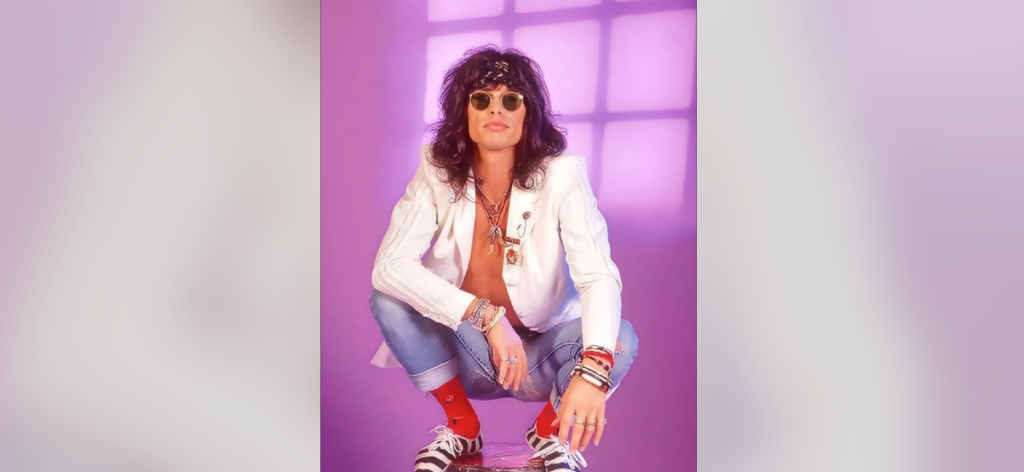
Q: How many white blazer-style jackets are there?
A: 1